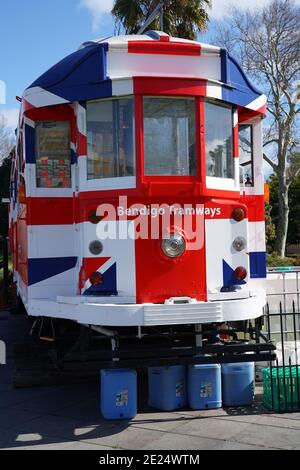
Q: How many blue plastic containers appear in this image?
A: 4